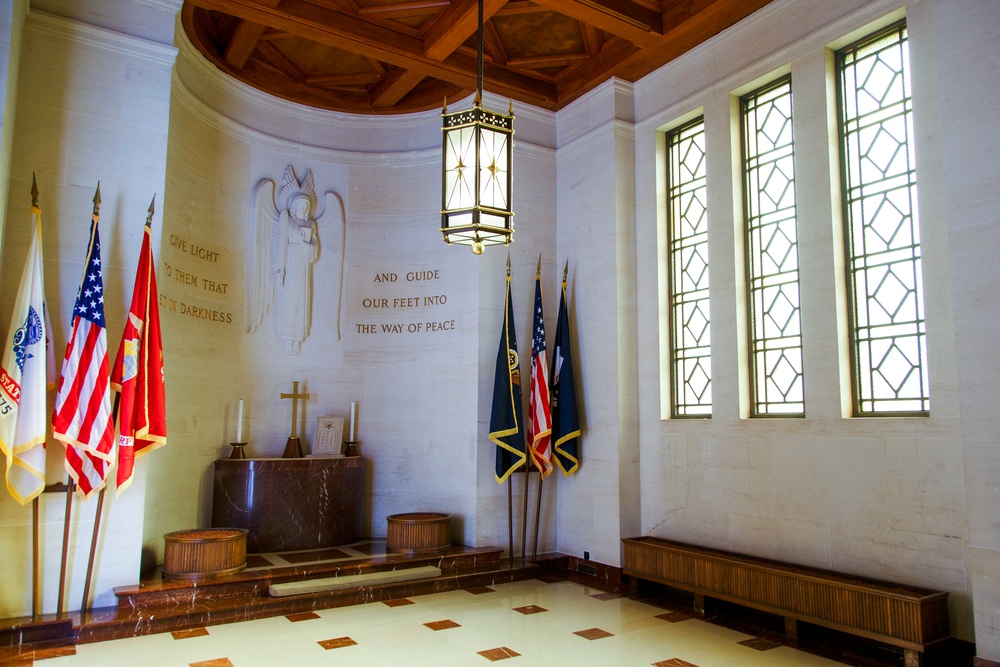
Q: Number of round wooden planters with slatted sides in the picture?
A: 2